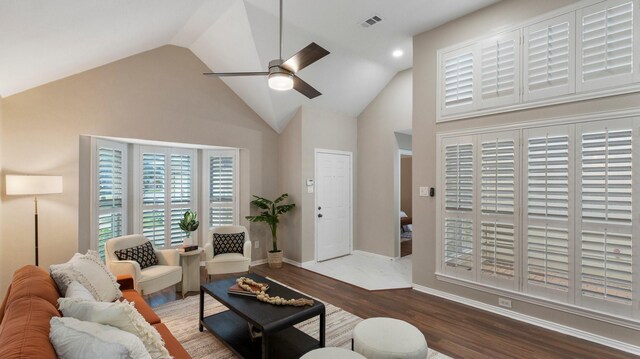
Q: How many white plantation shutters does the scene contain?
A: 12